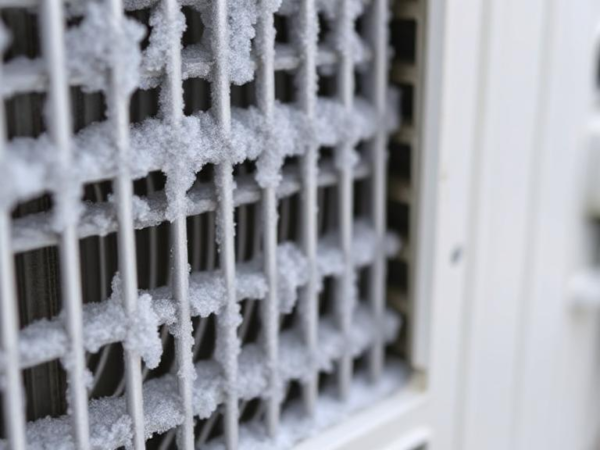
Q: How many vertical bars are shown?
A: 9